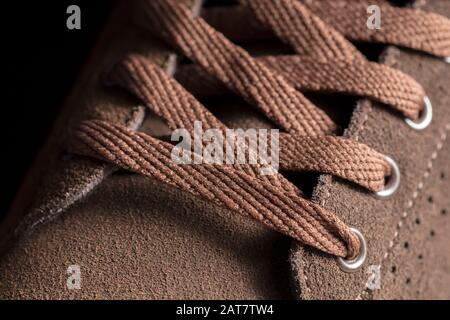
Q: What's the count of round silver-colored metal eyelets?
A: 3